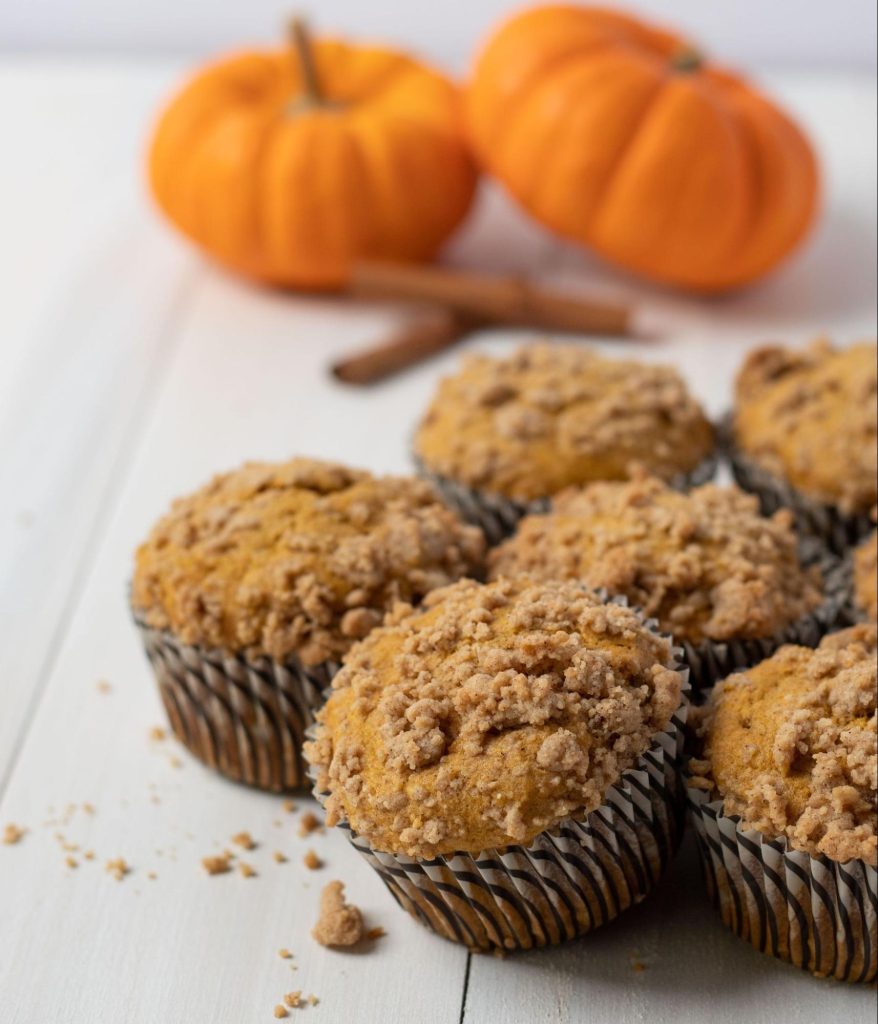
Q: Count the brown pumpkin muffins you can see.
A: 7